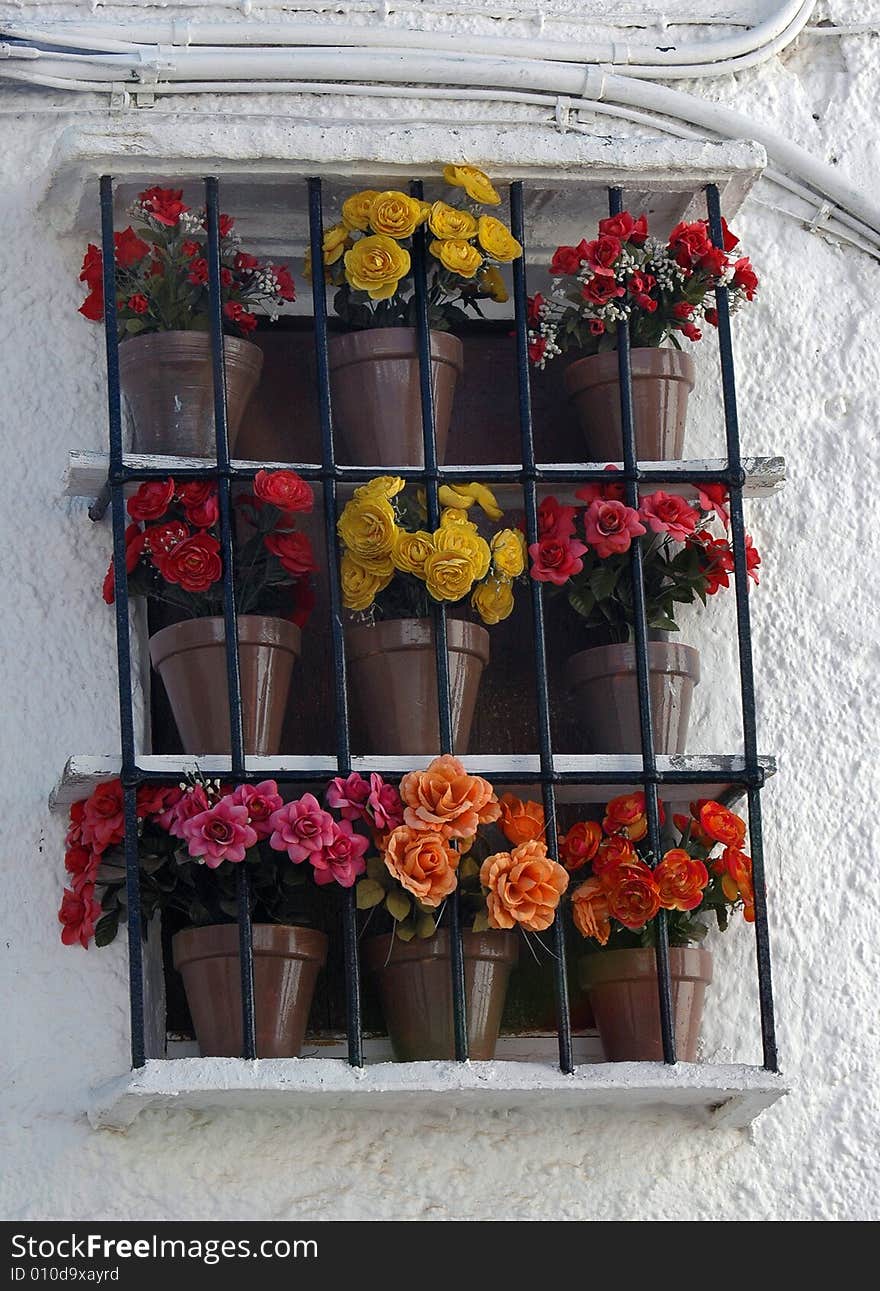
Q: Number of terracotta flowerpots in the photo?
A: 9